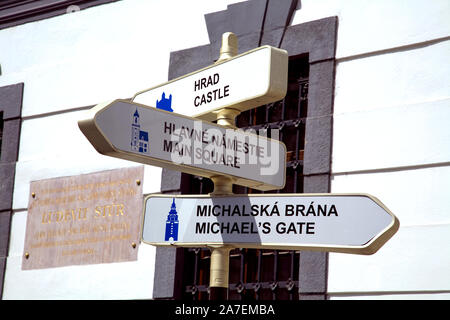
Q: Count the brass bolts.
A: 4